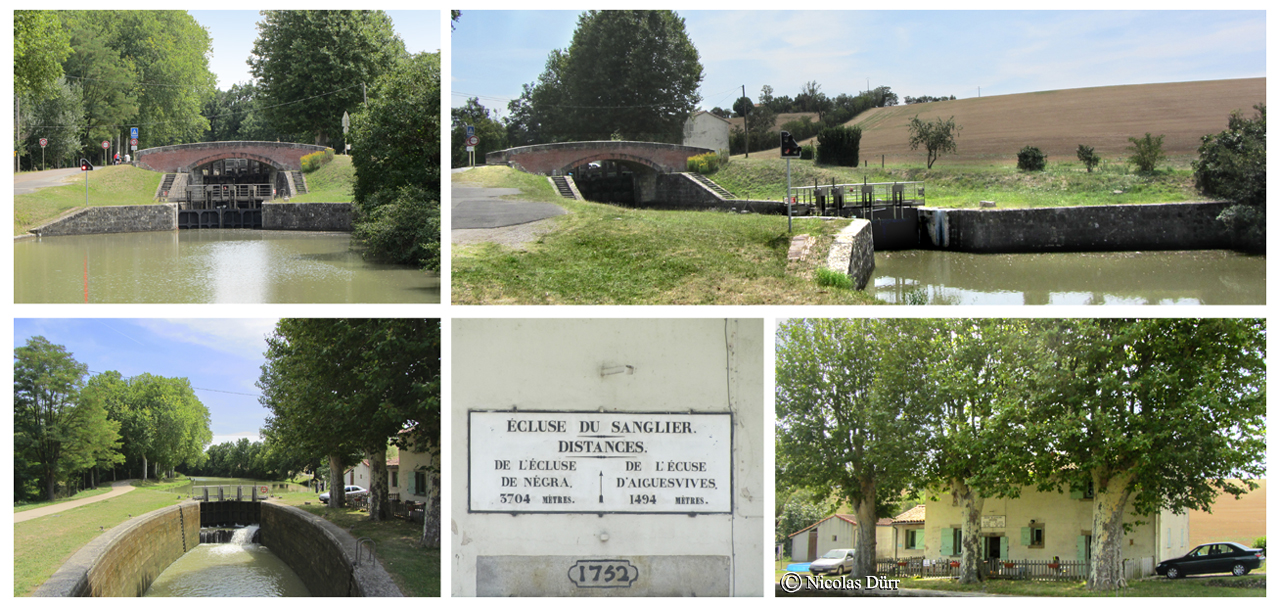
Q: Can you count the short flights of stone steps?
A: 4